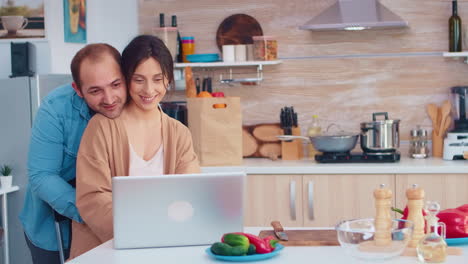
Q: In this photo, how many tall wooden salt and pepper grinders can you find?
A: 2